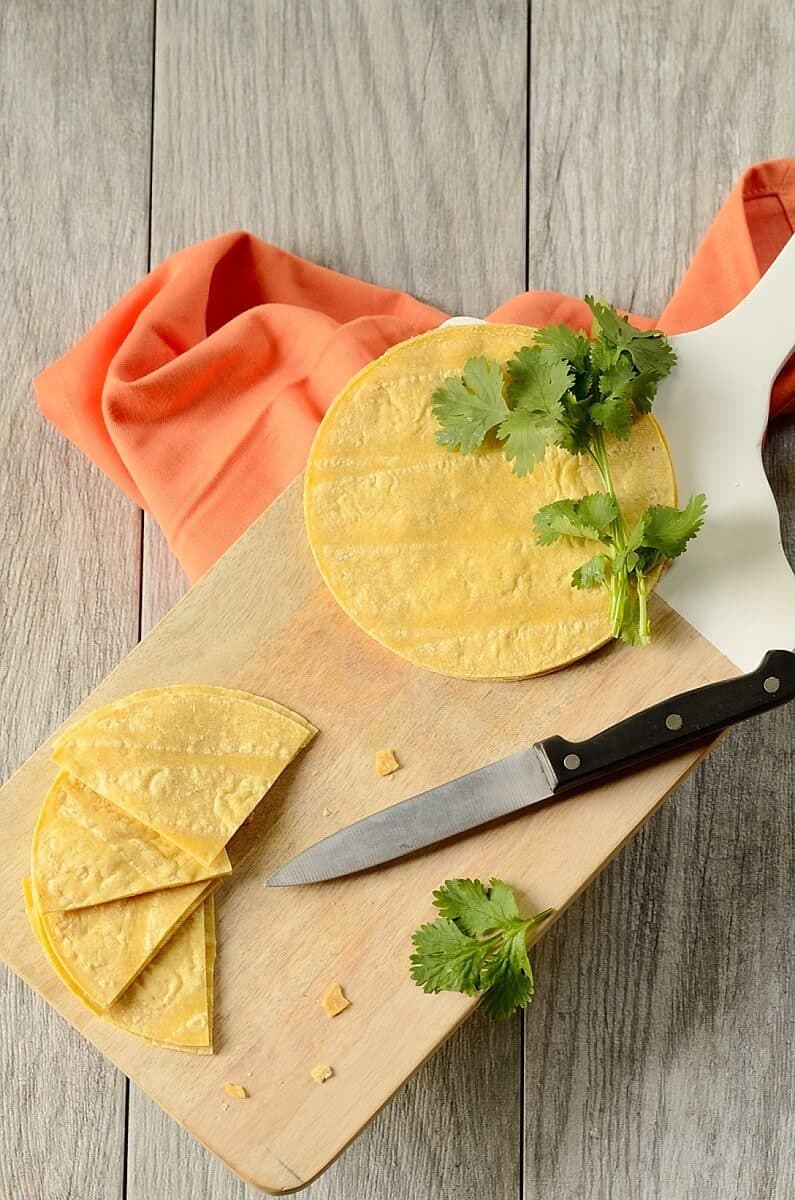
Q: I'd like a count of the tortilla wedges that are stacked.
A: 4